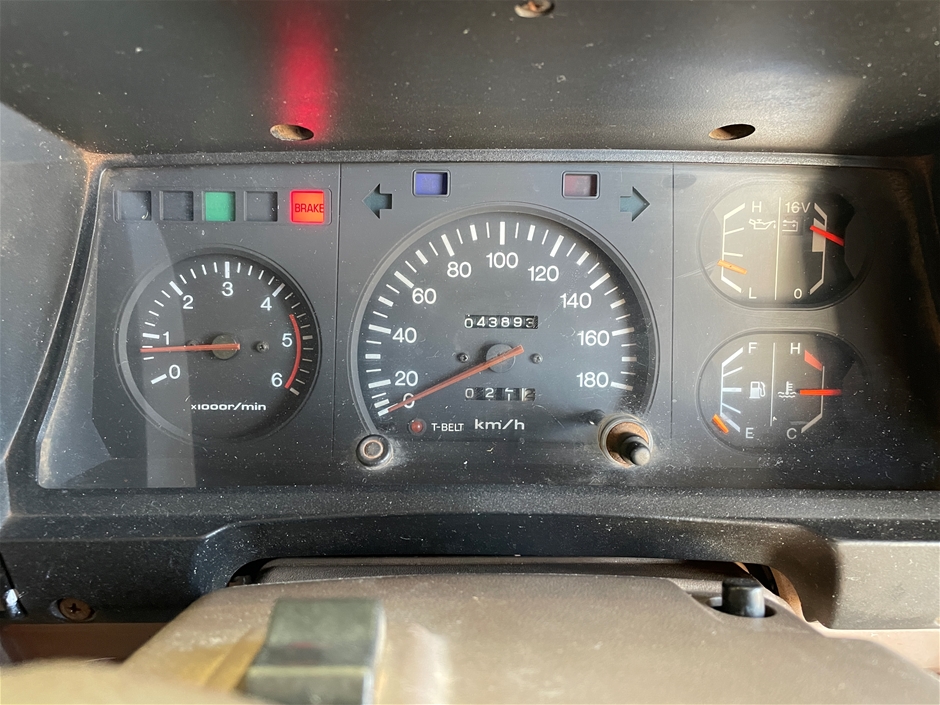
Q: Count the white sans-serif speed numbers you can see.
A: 10